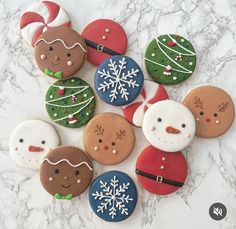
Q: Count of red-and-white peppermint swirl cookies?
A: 2